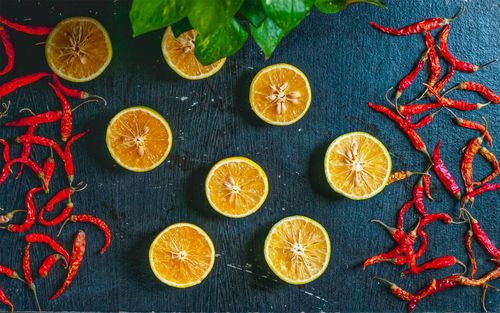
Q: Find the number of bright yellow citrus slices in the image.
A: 8